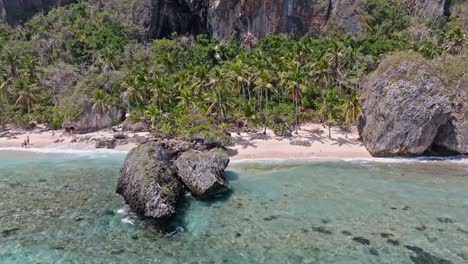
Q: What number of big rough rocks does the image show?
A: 3